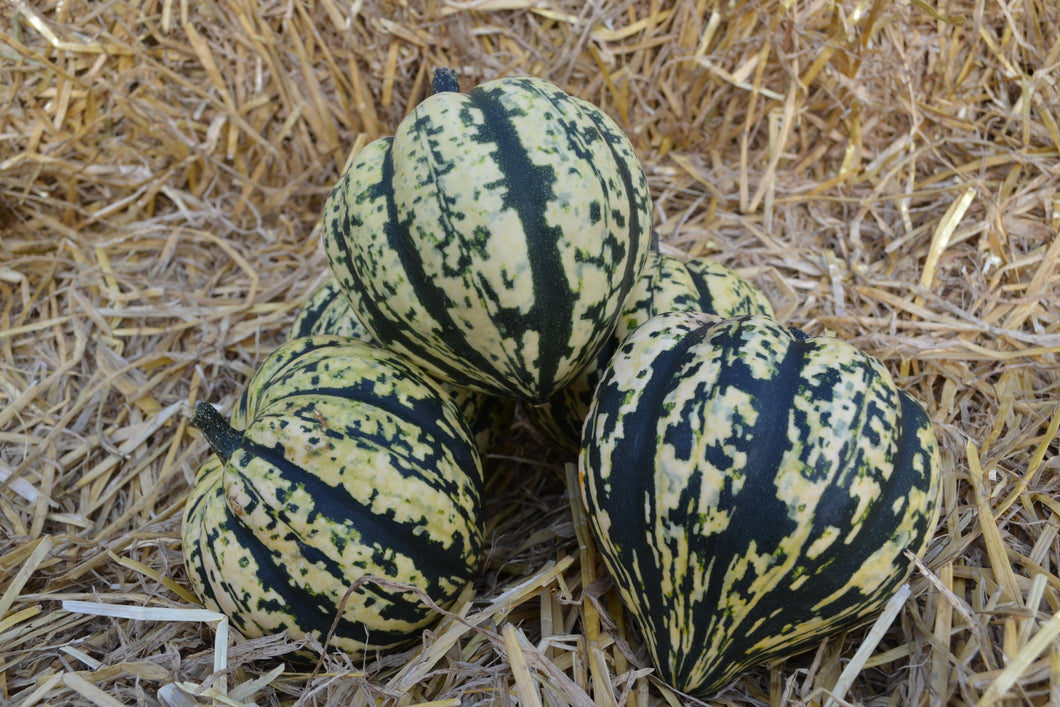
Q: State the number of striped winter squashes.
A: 5